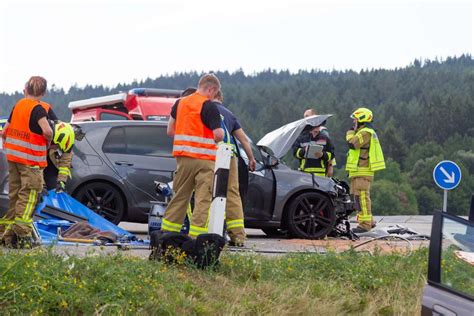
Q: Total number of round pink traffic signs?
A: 0